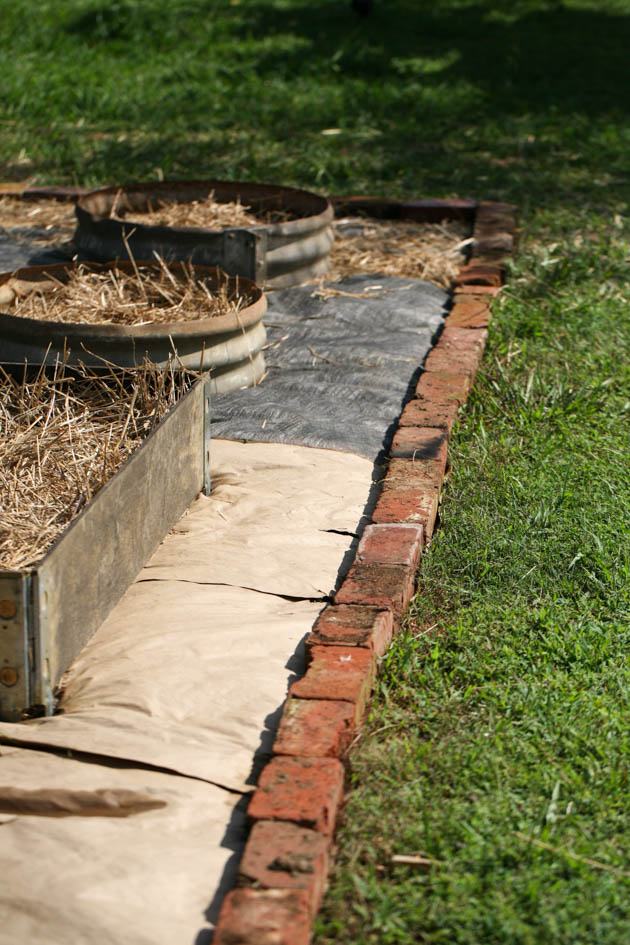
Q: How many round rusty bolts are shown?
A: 2